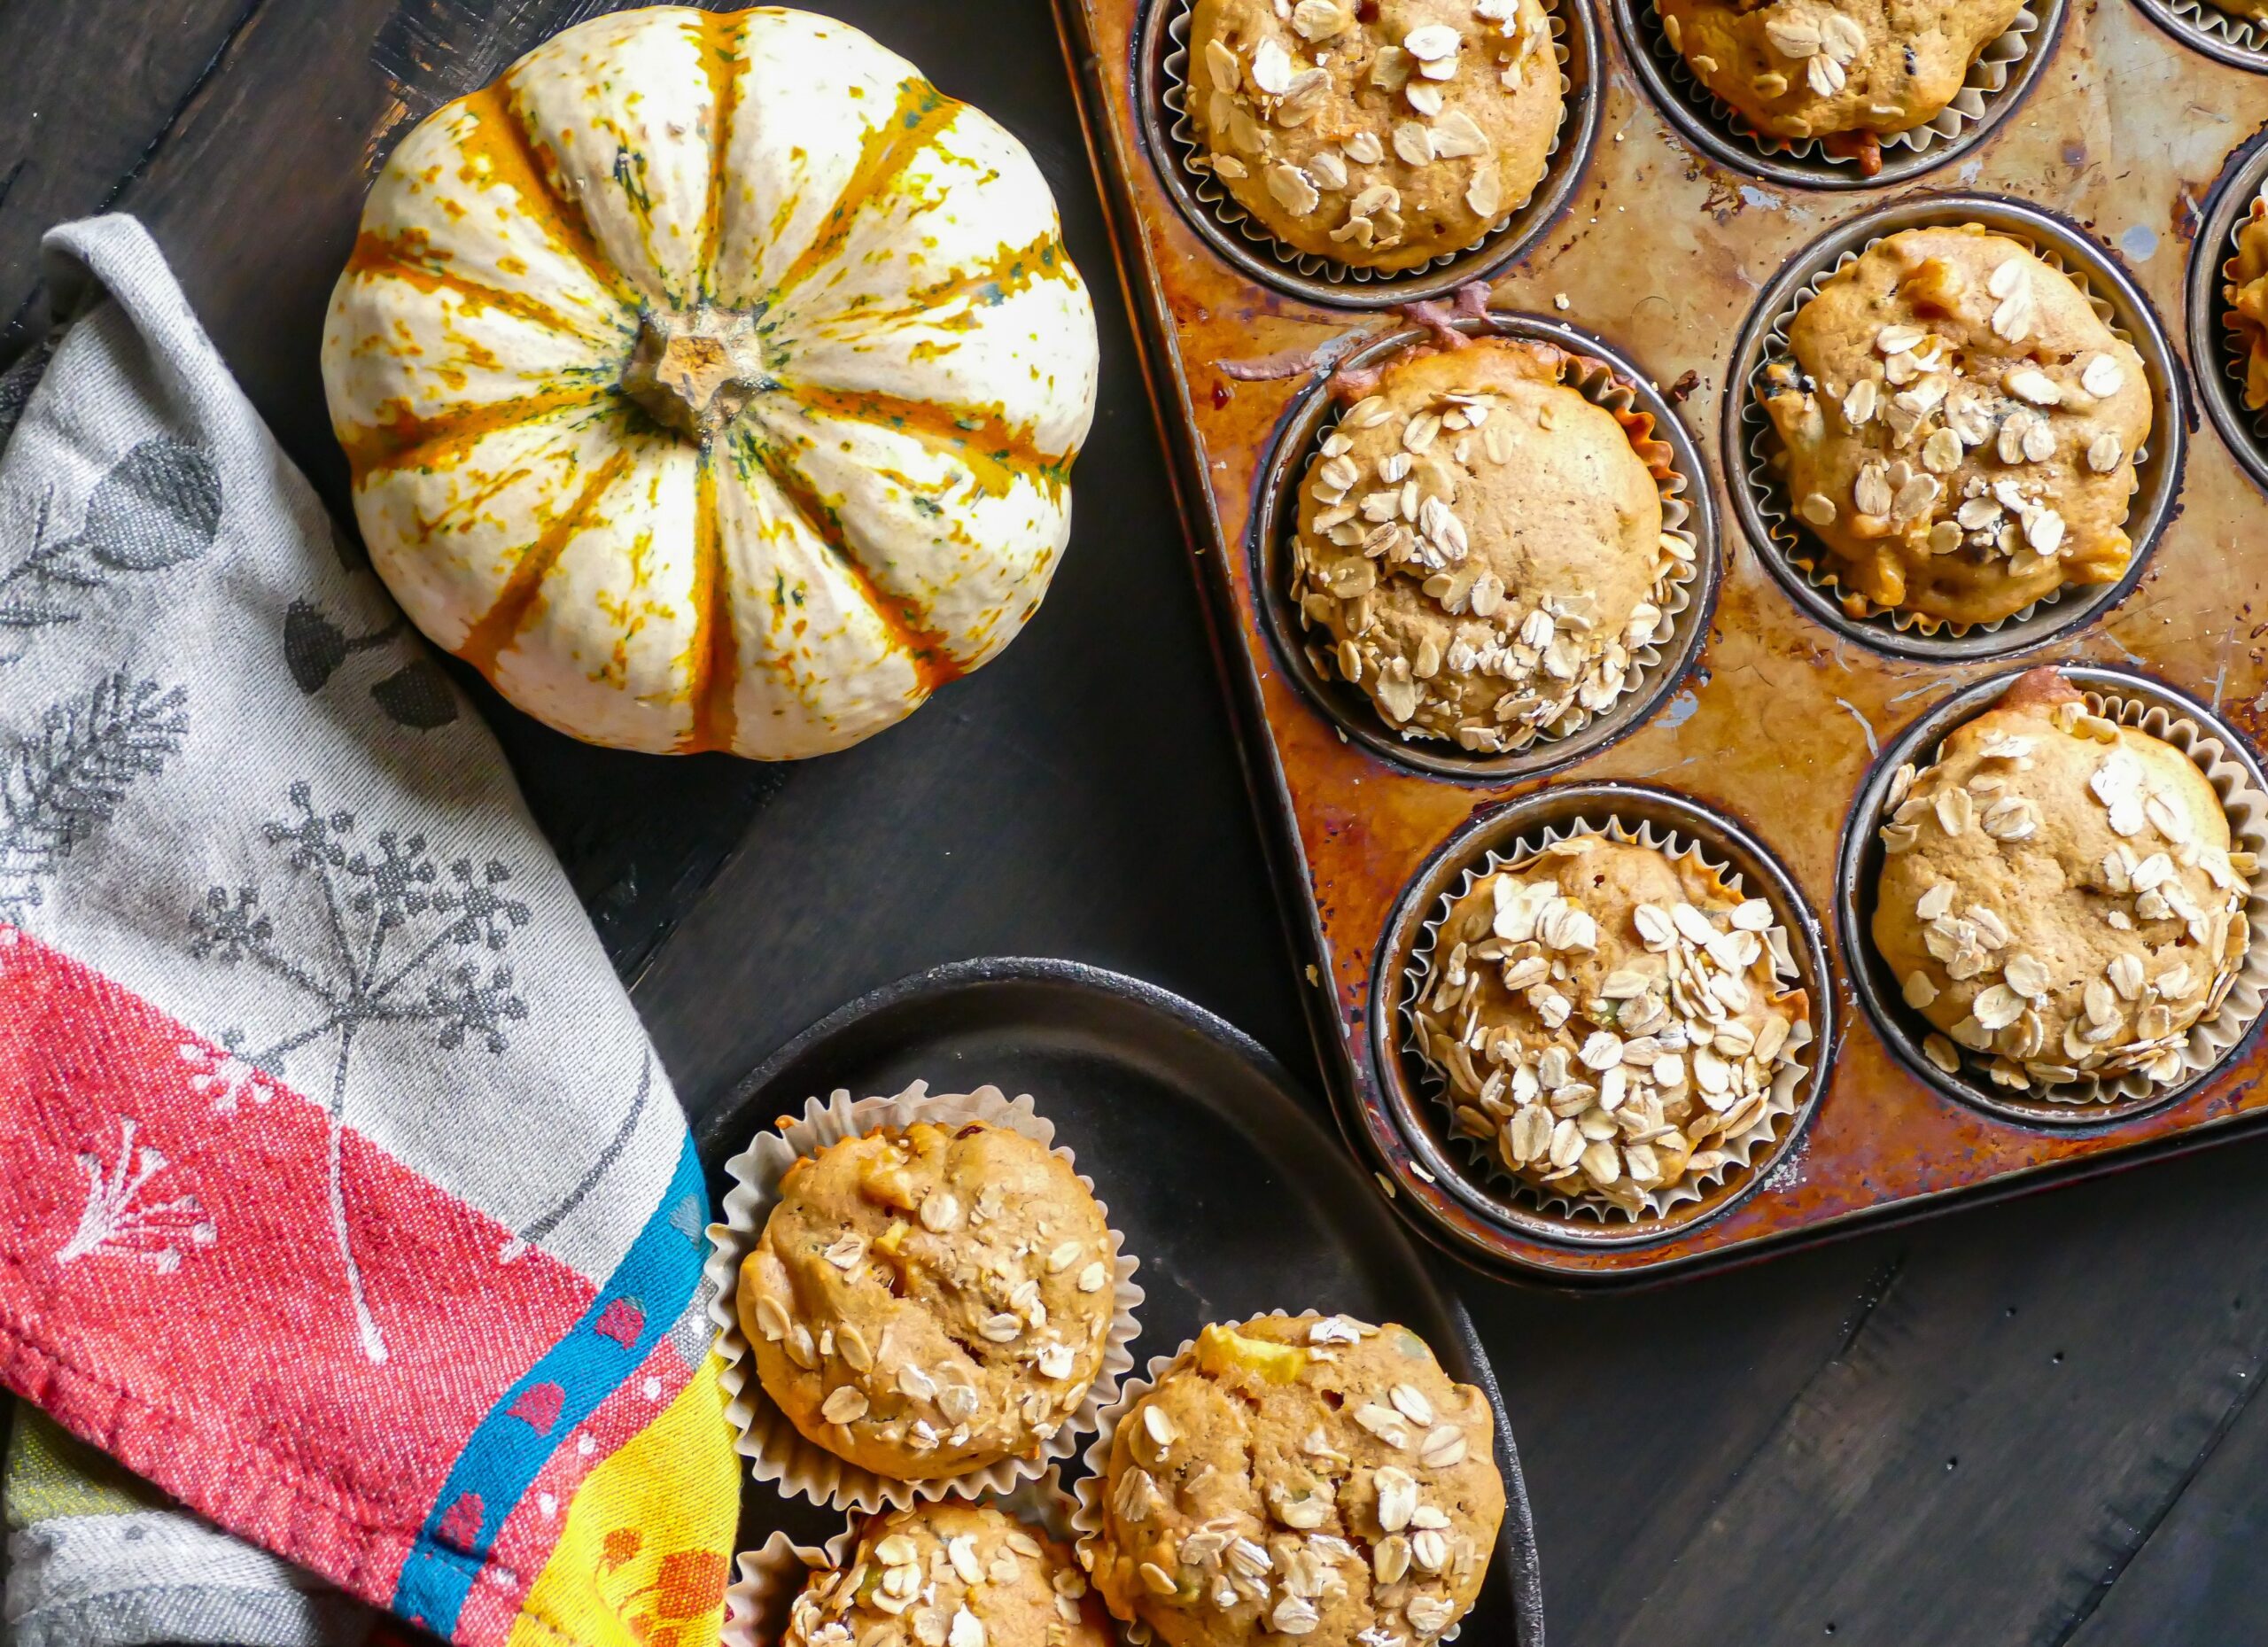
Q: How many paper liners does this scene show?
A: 11